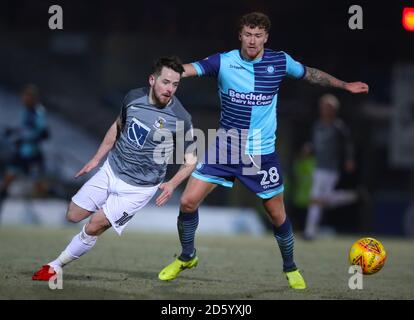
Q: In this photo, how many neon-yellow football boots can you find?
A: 2